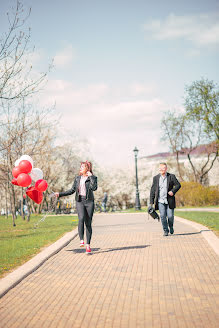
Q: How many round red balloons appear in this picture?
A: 4